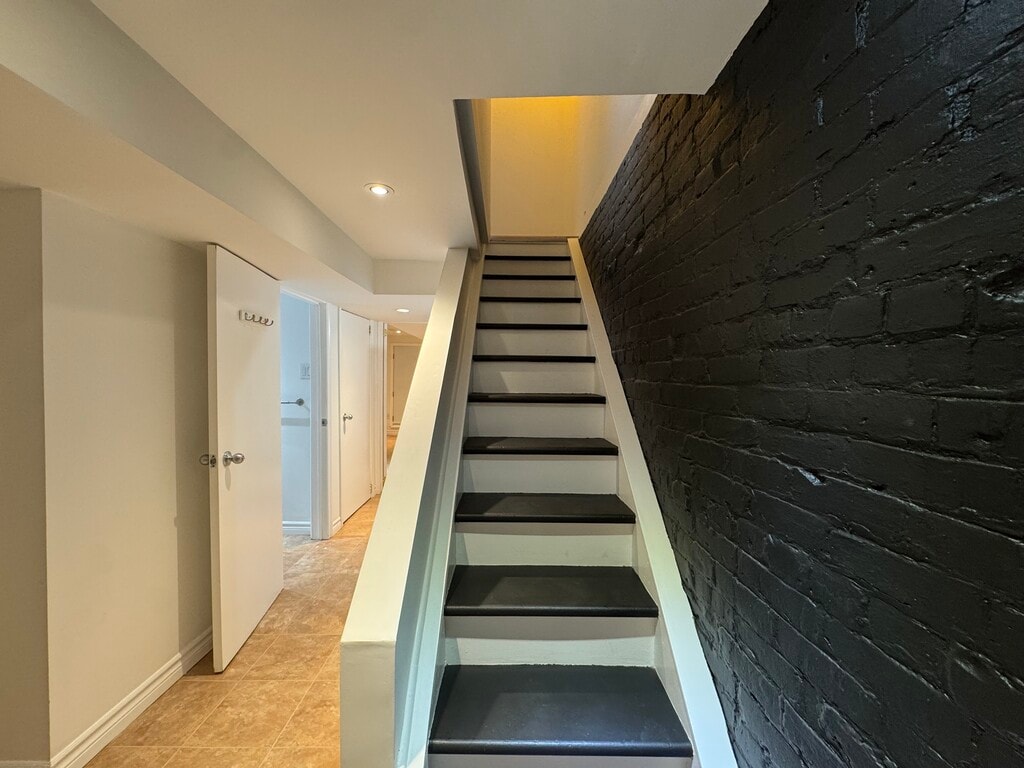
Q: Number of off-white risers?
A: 11